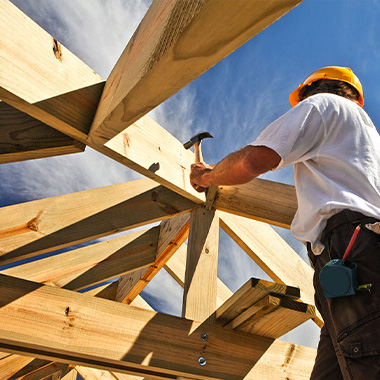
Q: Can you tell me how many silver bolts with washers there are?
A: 2